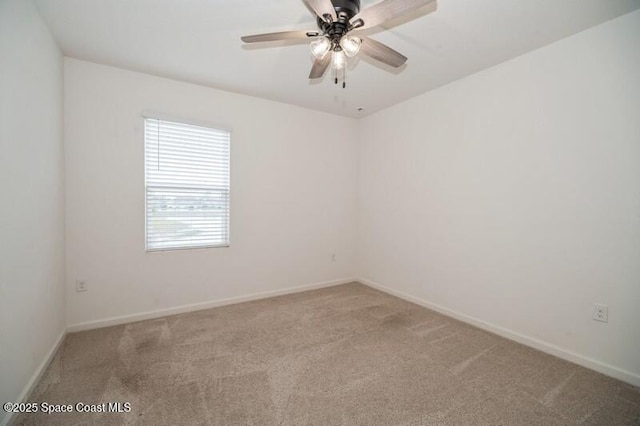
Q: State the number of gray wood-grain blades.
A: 5